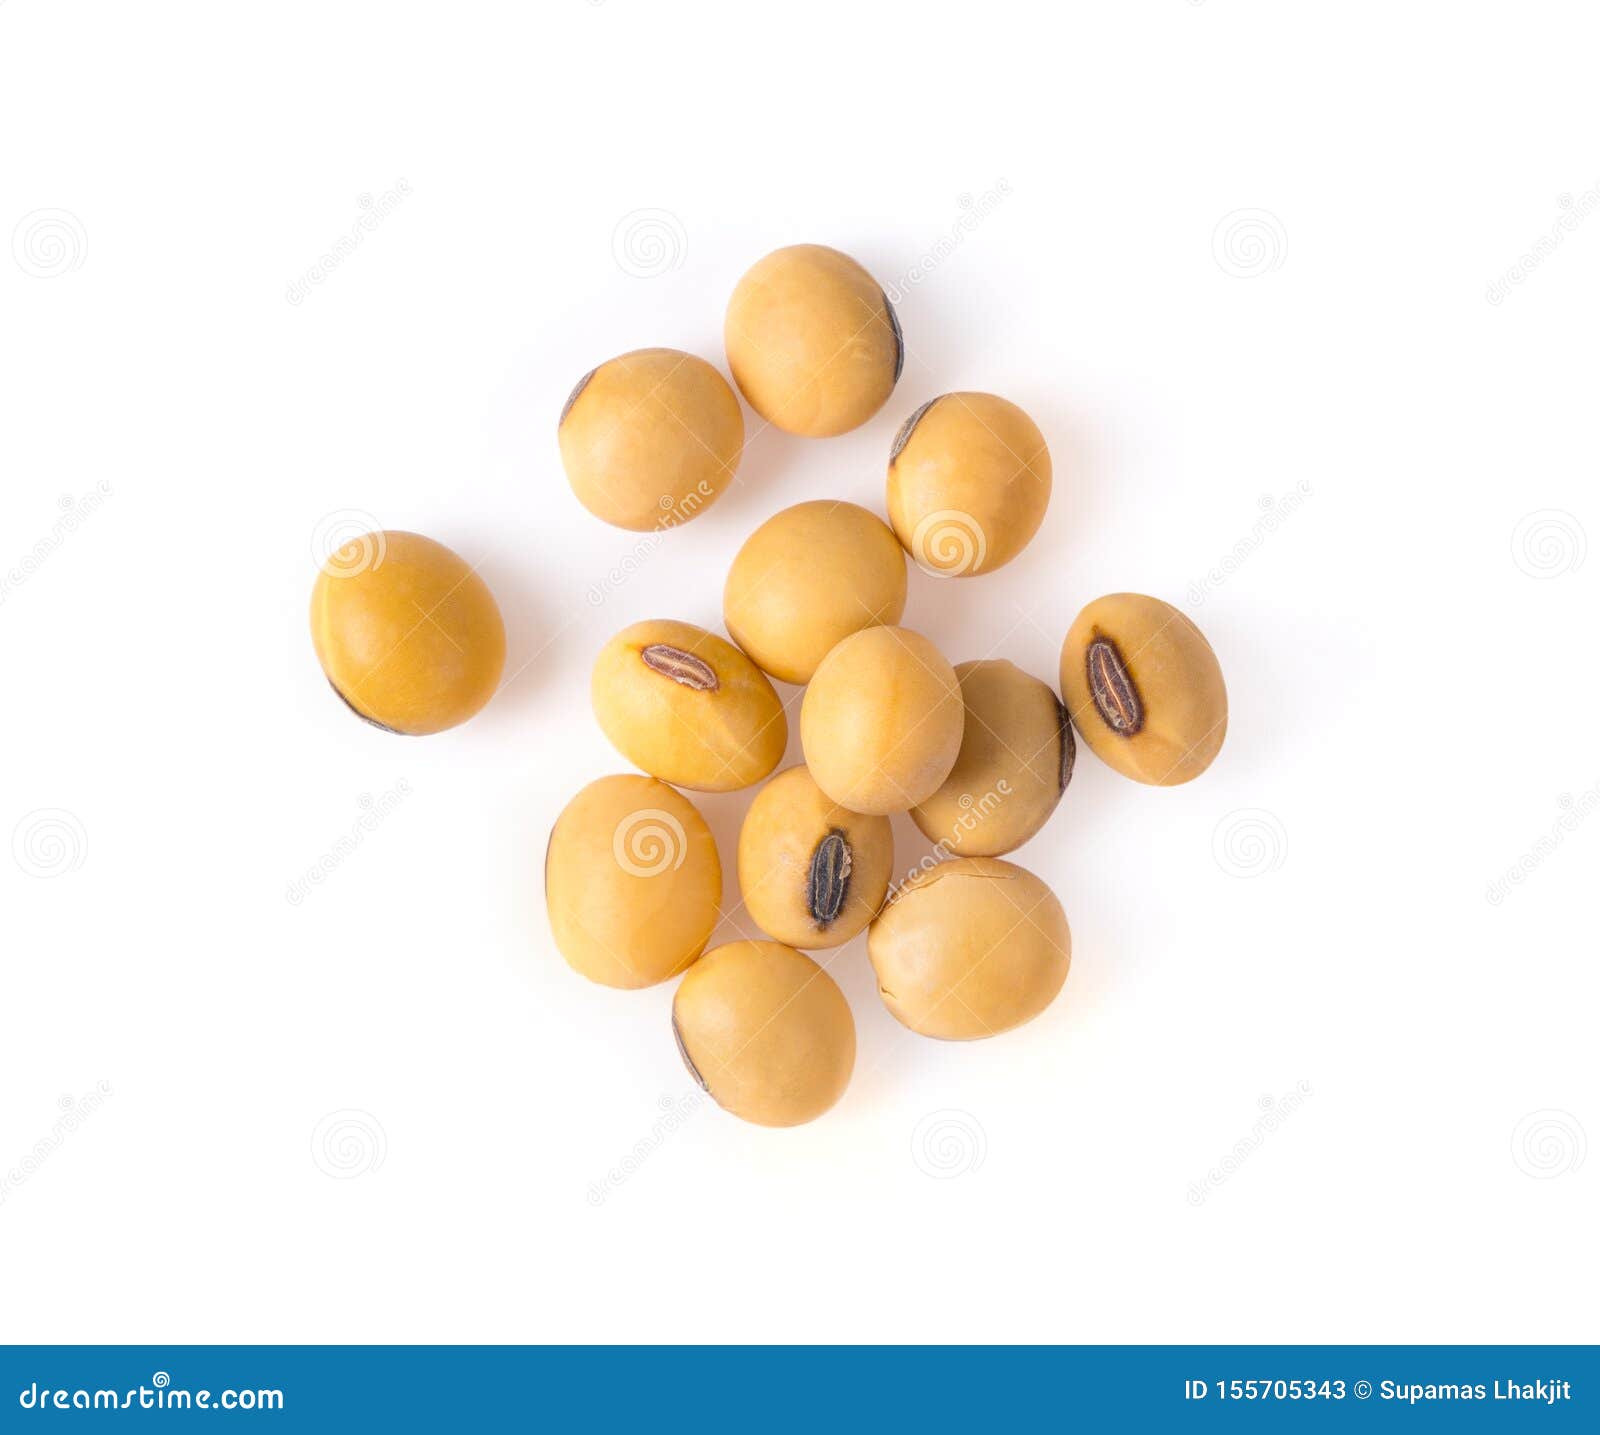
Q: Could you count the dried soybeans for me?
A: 13